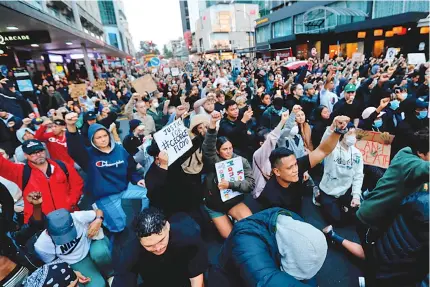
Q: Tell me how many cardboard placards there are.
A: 4